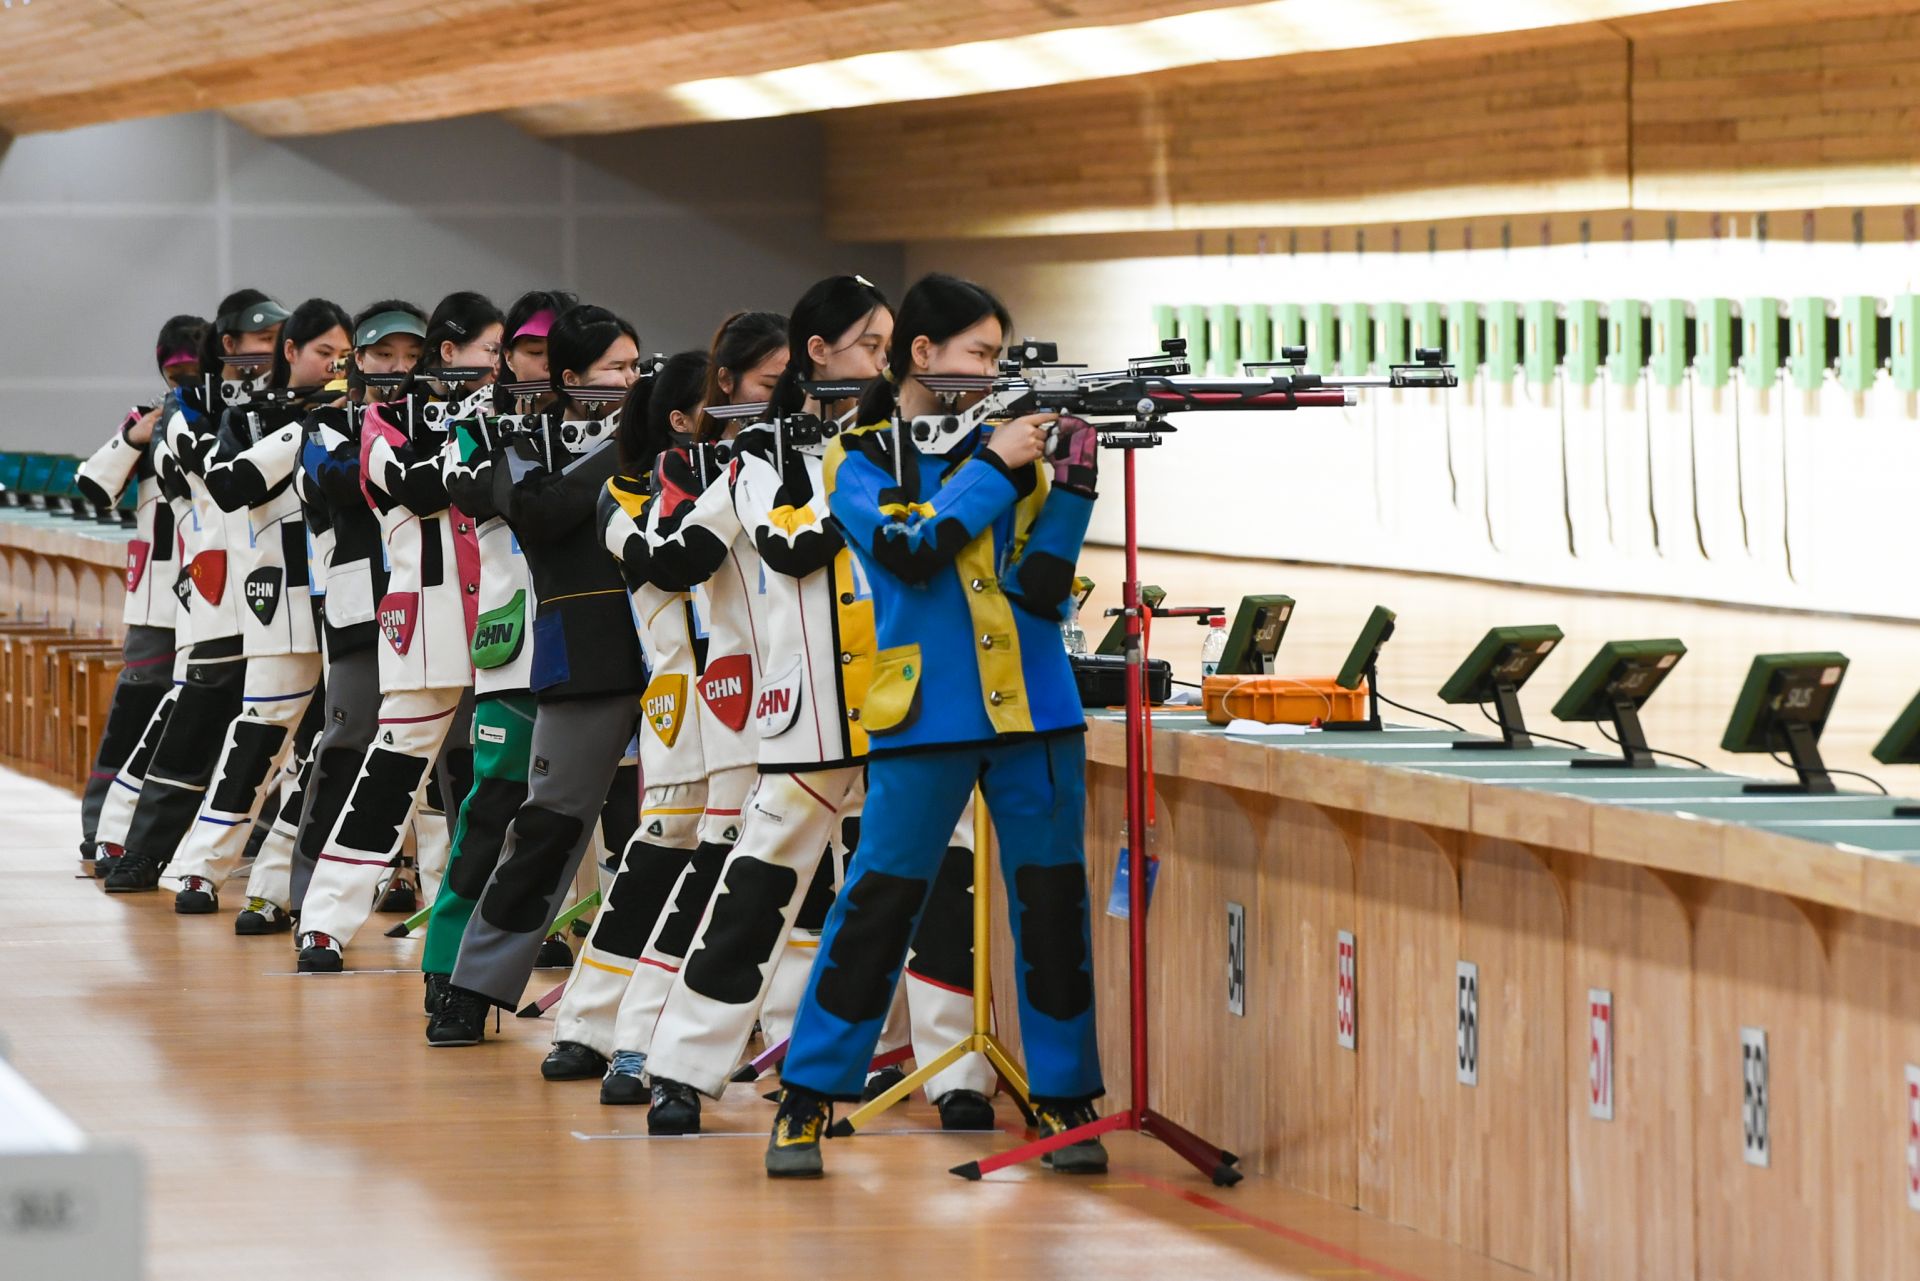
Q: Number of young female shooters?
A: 11